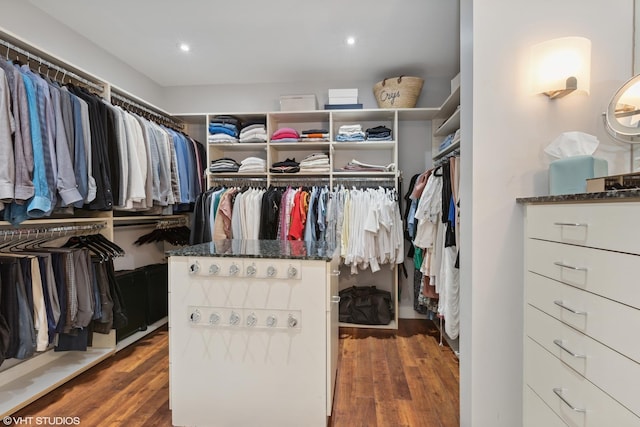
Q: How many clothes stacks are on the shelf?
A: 11